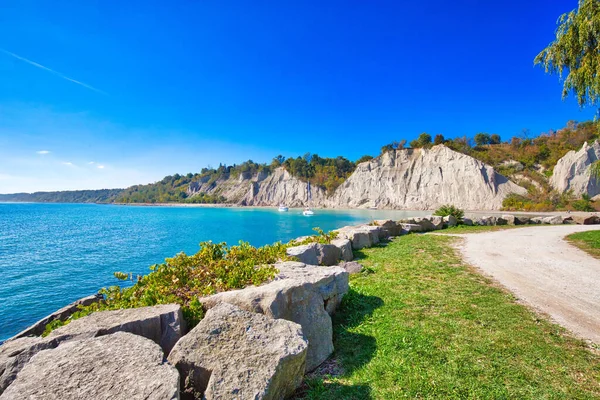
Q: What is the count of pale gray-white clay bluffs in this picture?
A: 3